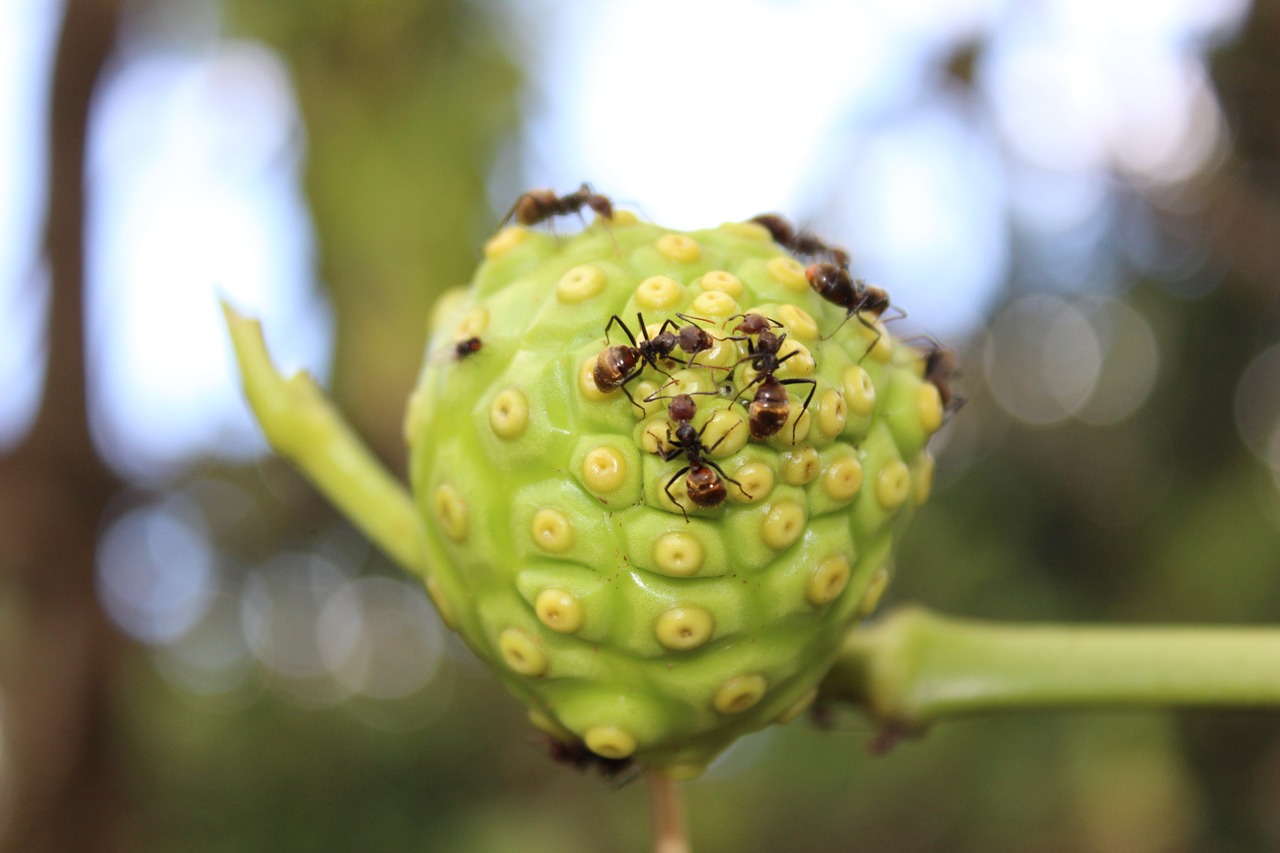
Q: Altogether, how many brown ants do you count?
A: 7